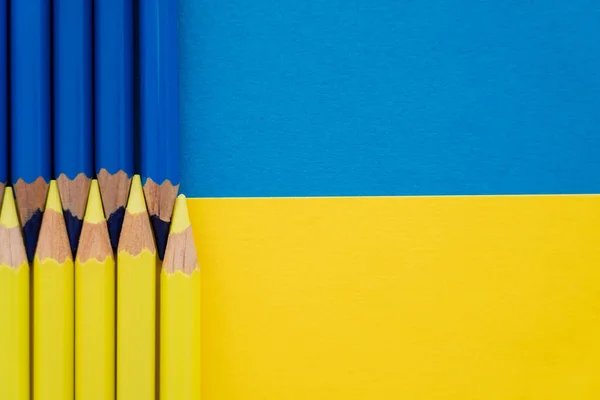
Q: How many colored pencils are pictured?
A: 10